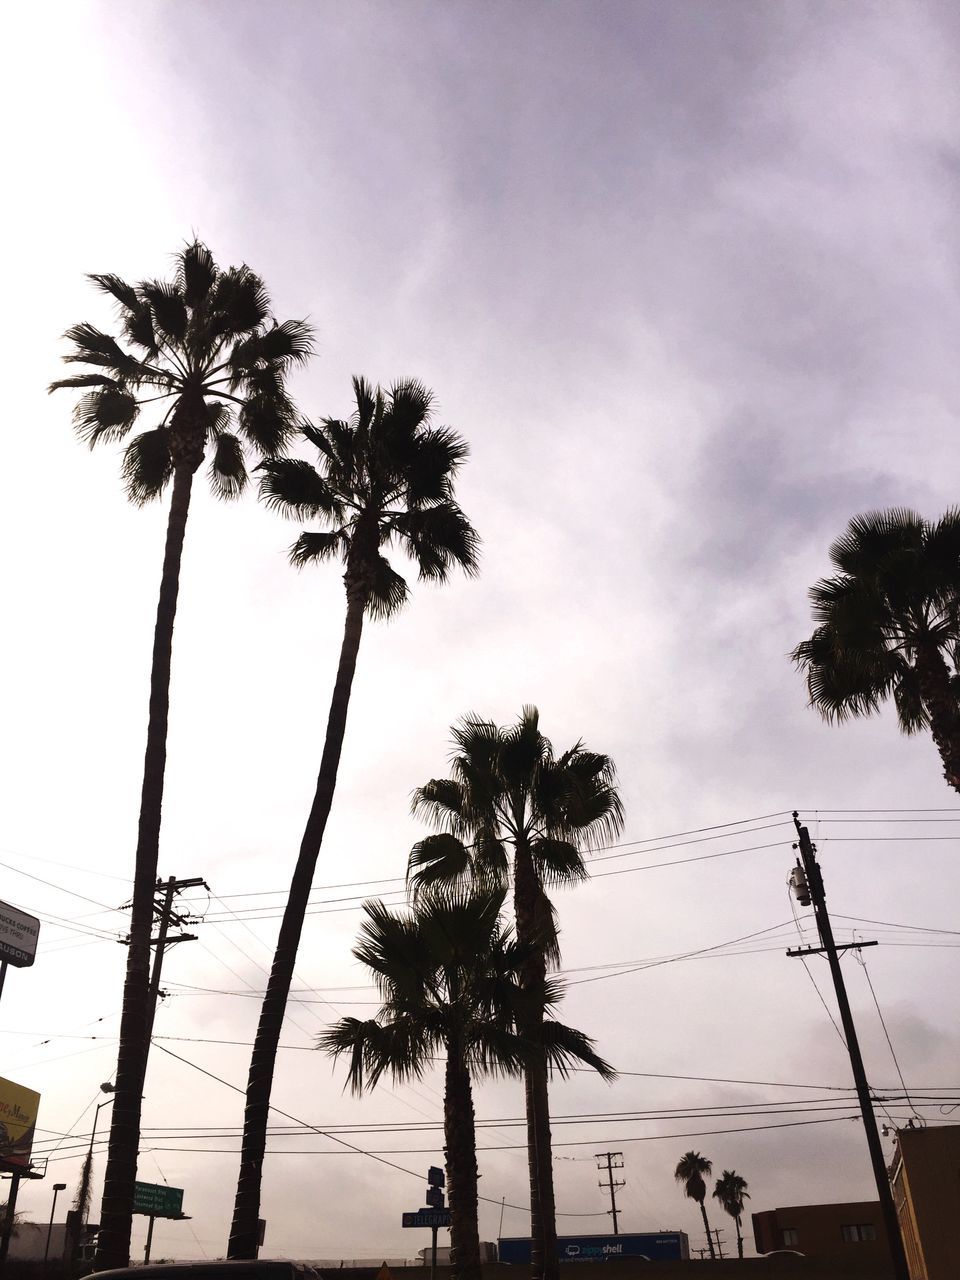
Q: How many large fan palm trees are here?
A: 5